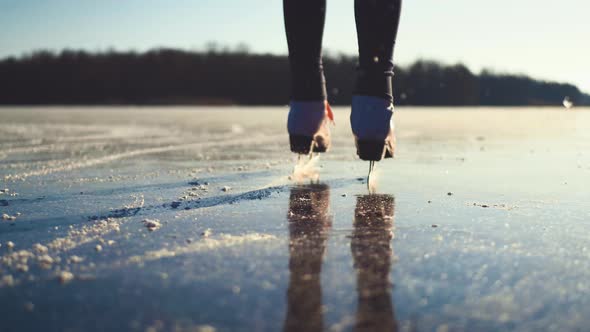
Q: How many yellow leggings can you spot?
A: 0